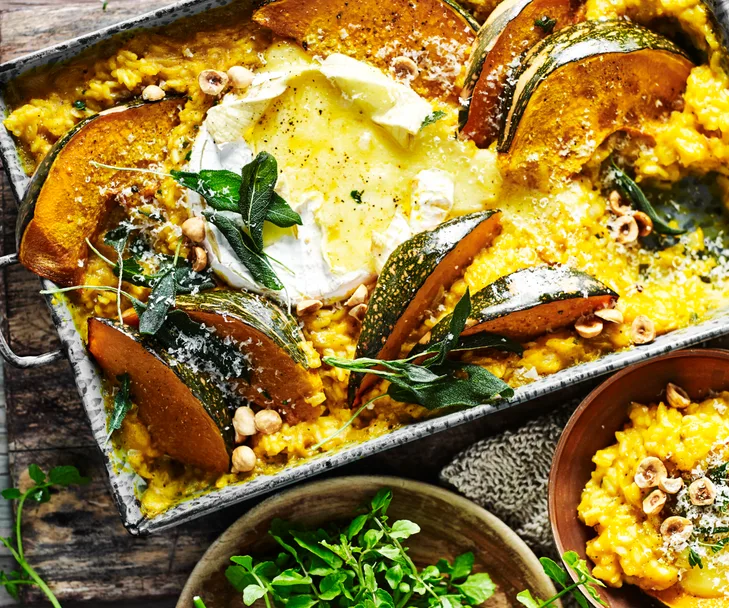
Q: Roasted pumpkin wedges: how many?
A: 8